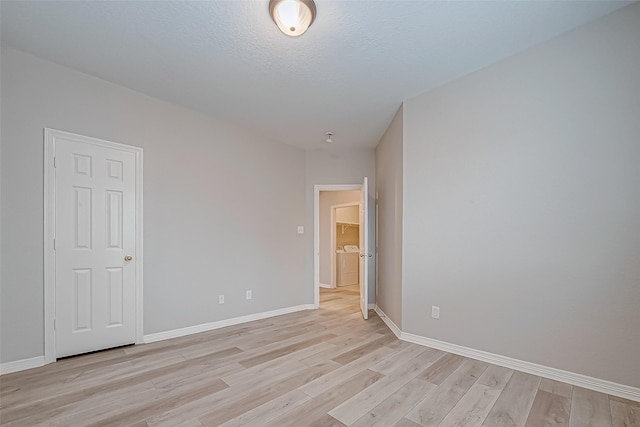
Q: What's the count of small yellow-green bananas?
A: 0